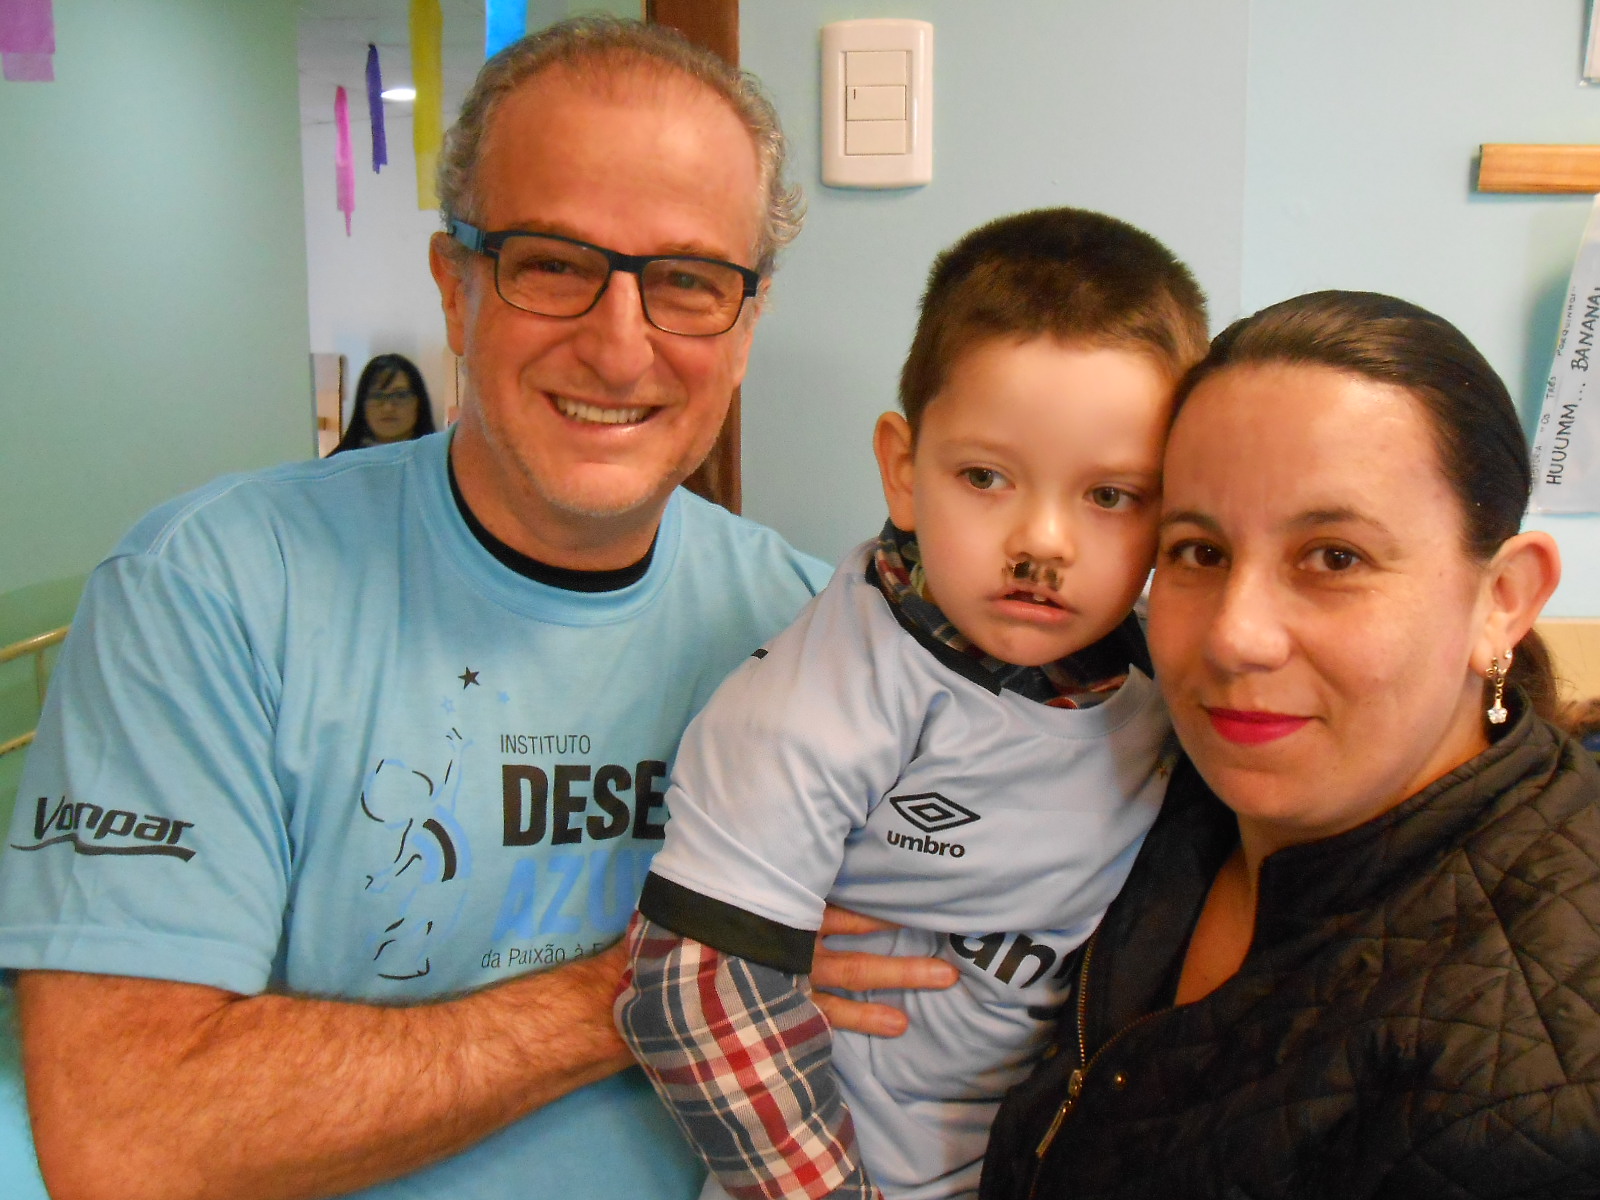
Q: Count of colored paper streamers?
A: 5